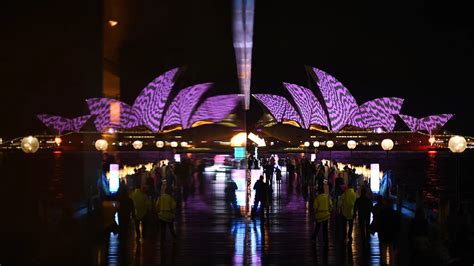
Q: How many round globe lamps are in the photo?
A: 12